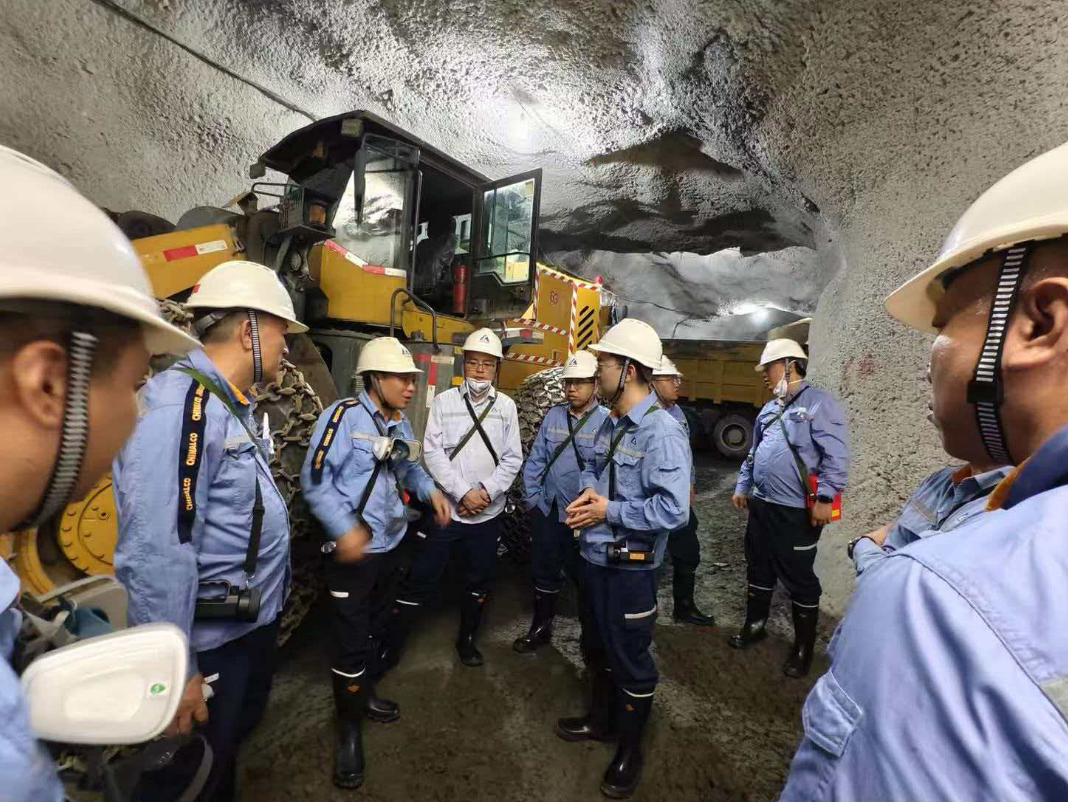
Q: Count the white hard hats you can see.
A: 9